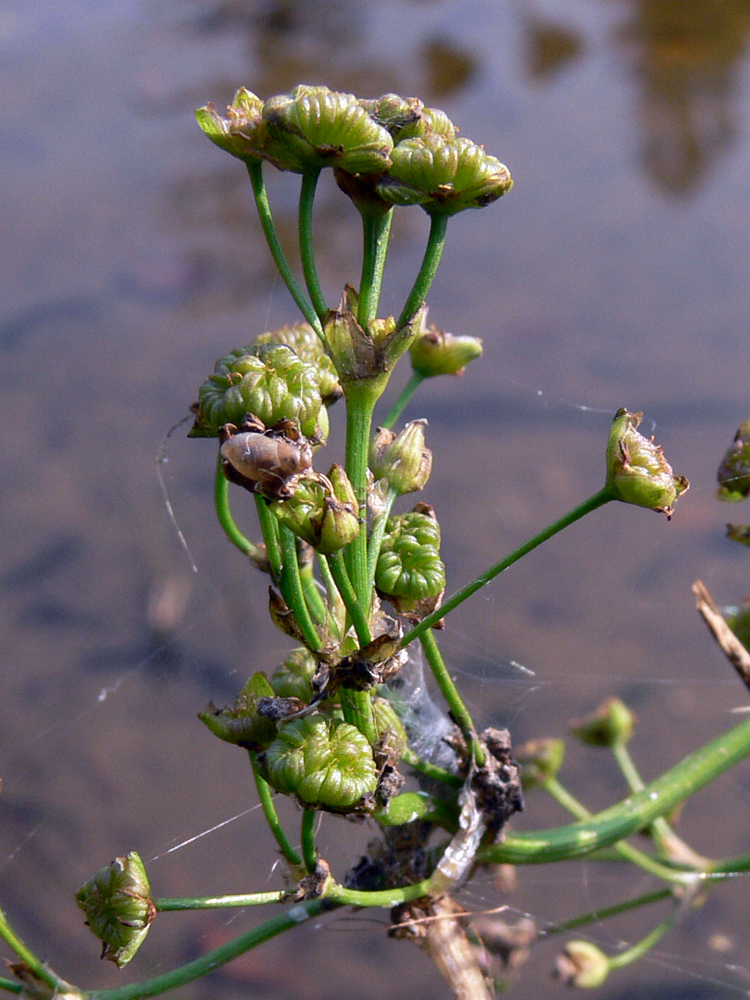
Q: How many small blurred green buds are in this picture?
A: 3